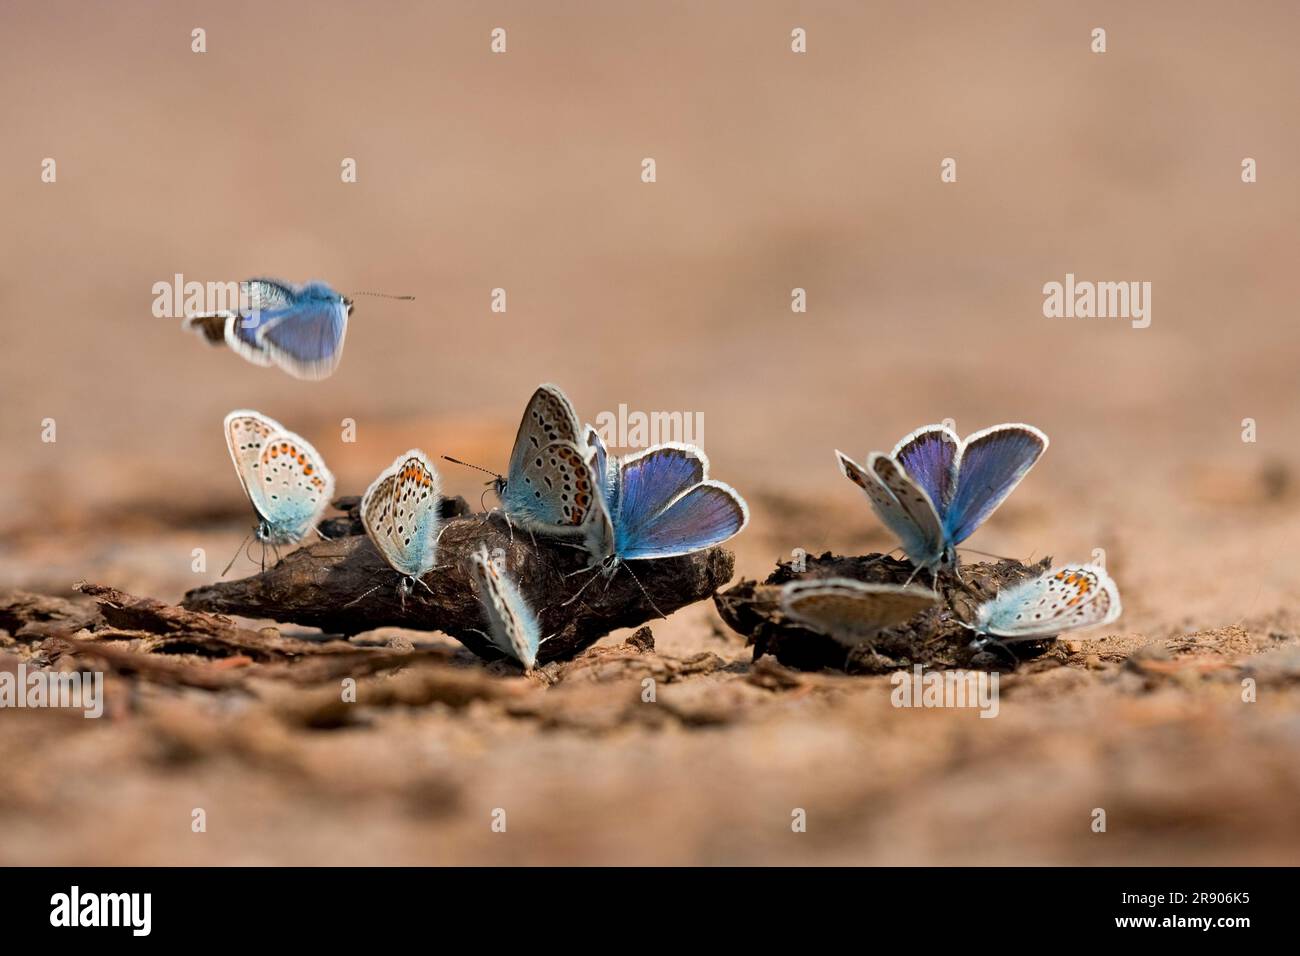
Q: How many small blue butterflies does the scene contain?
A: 9